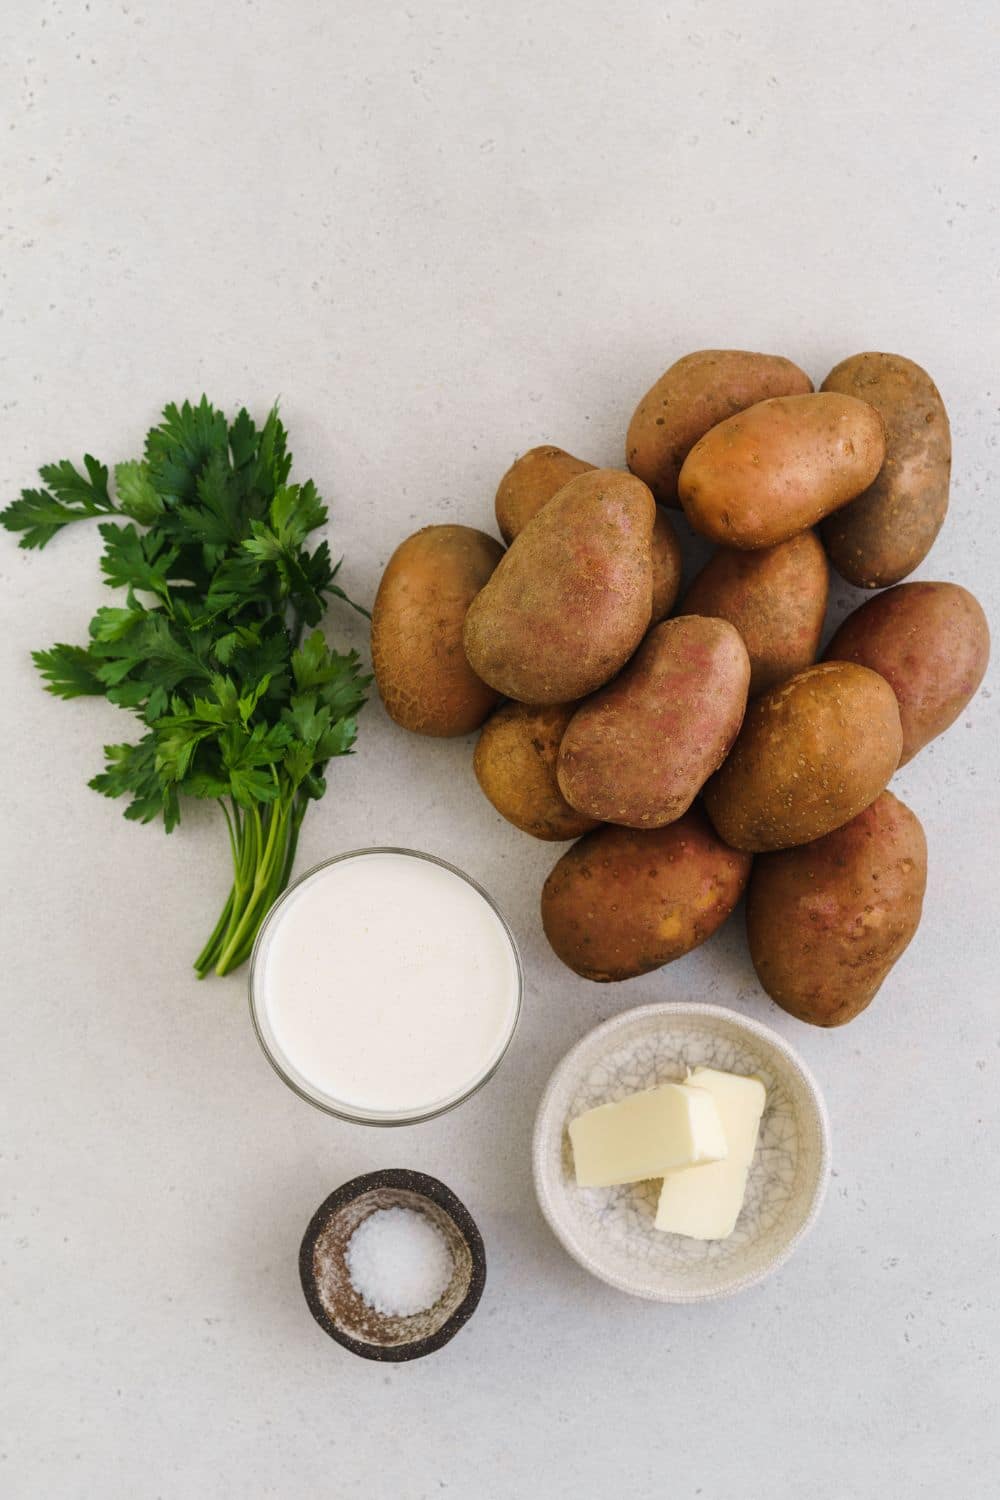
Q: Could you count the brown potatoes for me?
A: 13